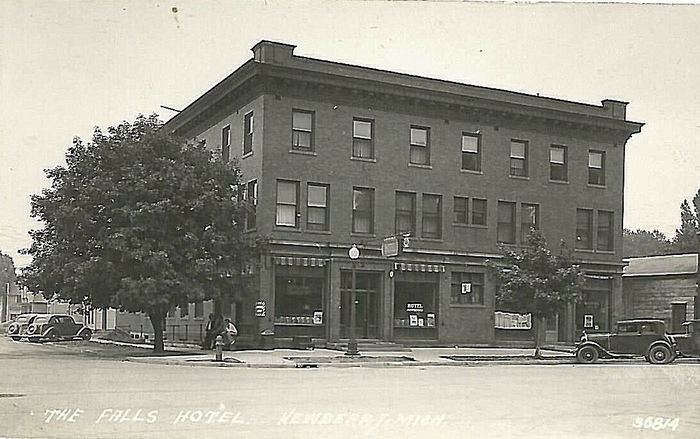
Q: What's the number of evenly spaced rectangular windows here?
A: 7